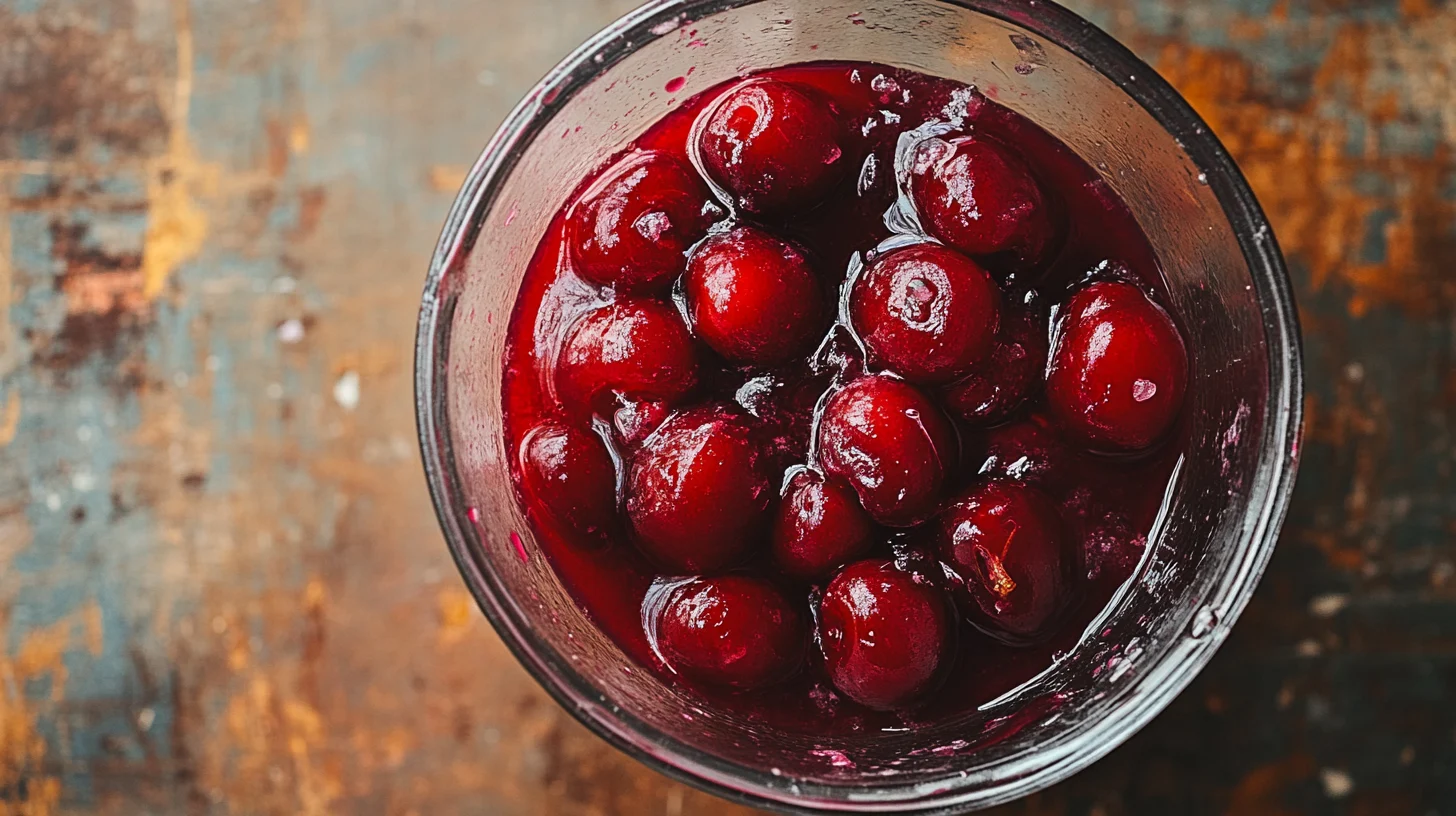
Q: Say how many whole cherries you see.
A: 14